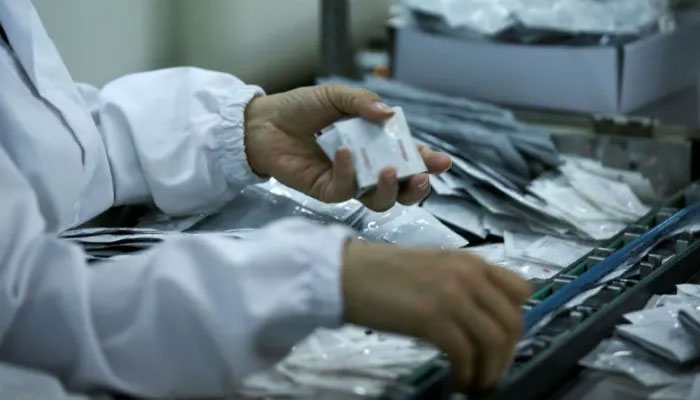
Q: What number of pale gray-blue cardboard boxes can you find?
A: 1